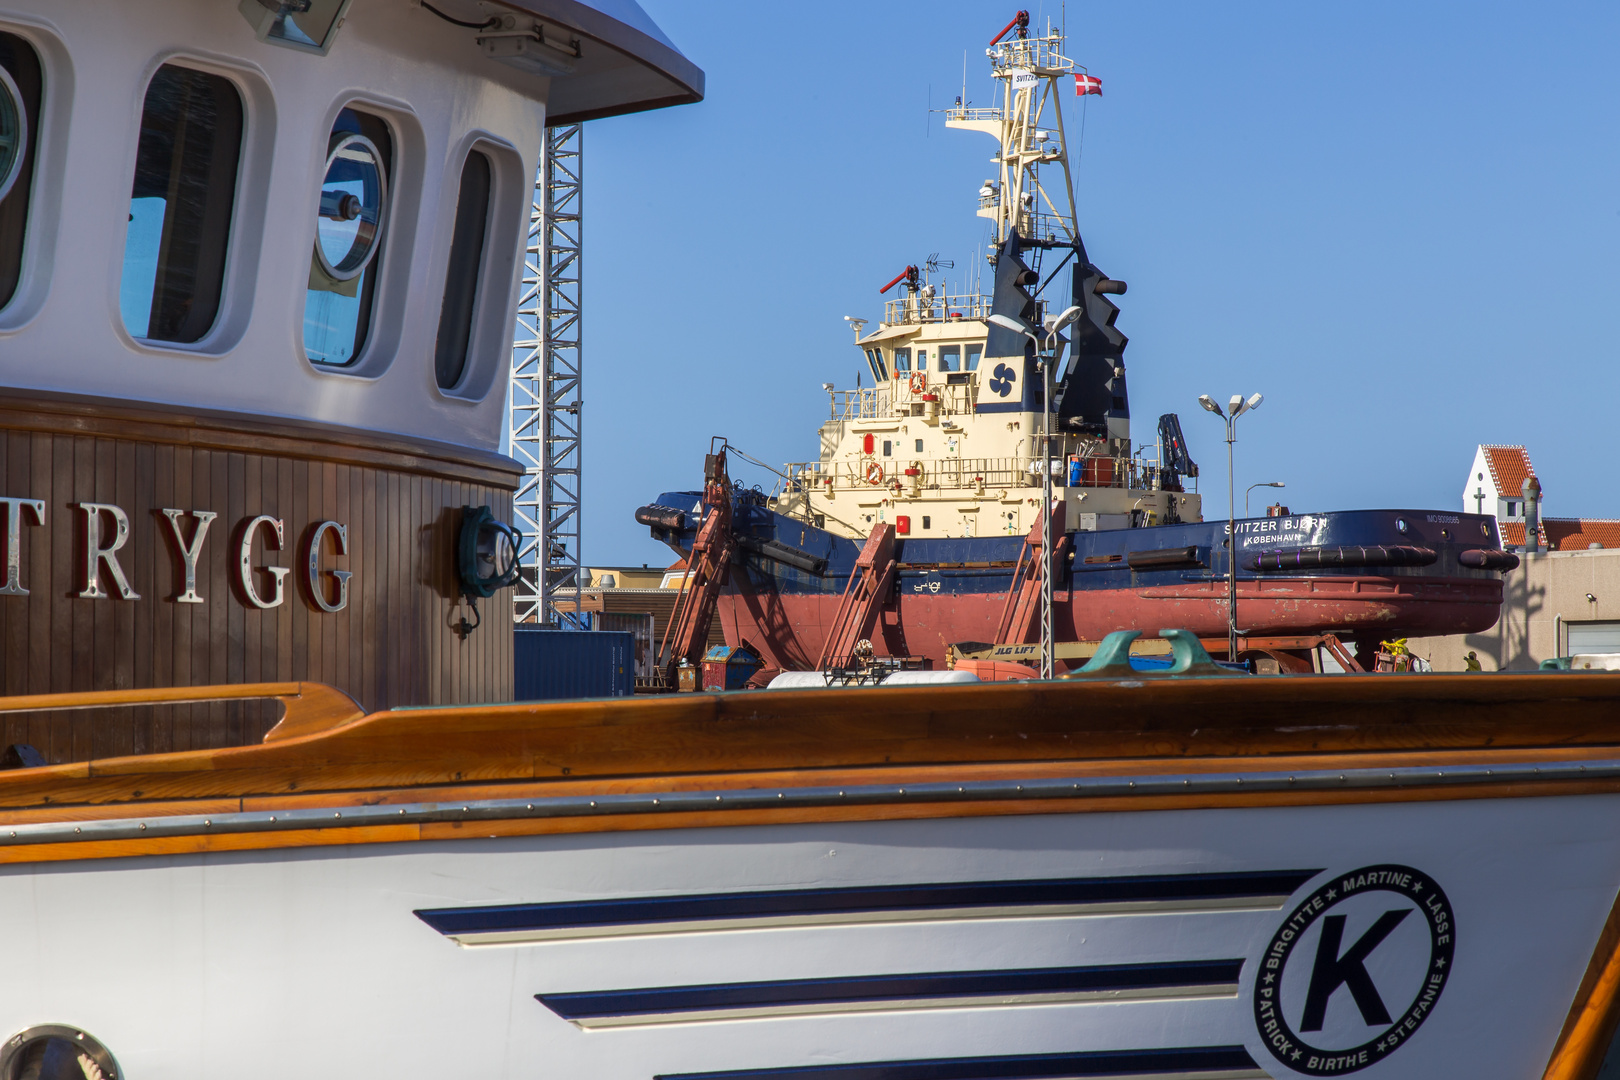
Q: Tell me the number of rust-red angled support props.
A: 3